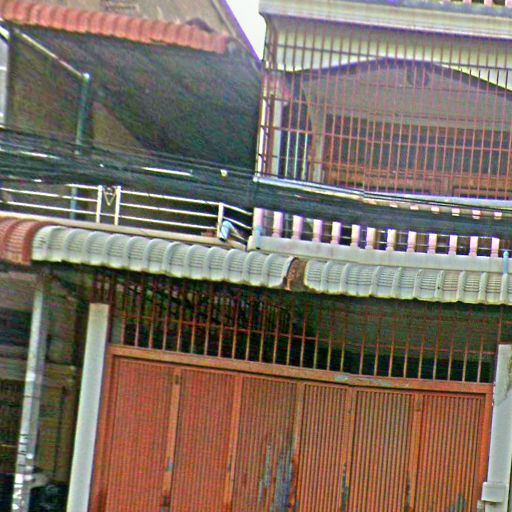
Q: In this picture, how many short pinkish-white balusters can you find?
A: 13